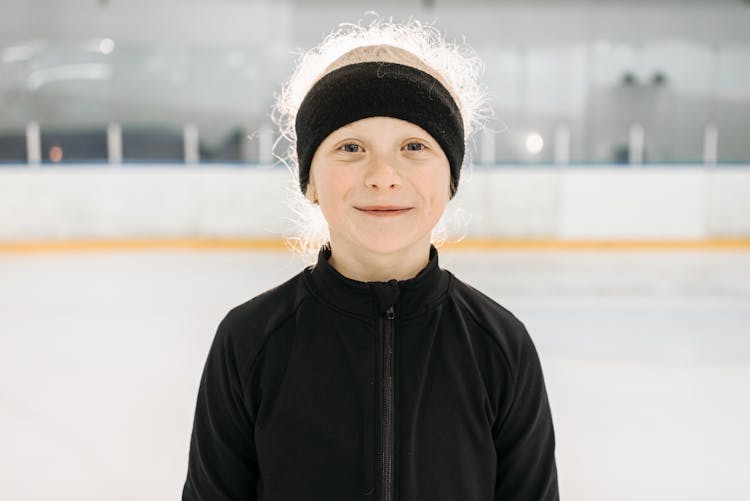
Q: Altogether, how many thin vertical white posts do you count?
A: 8